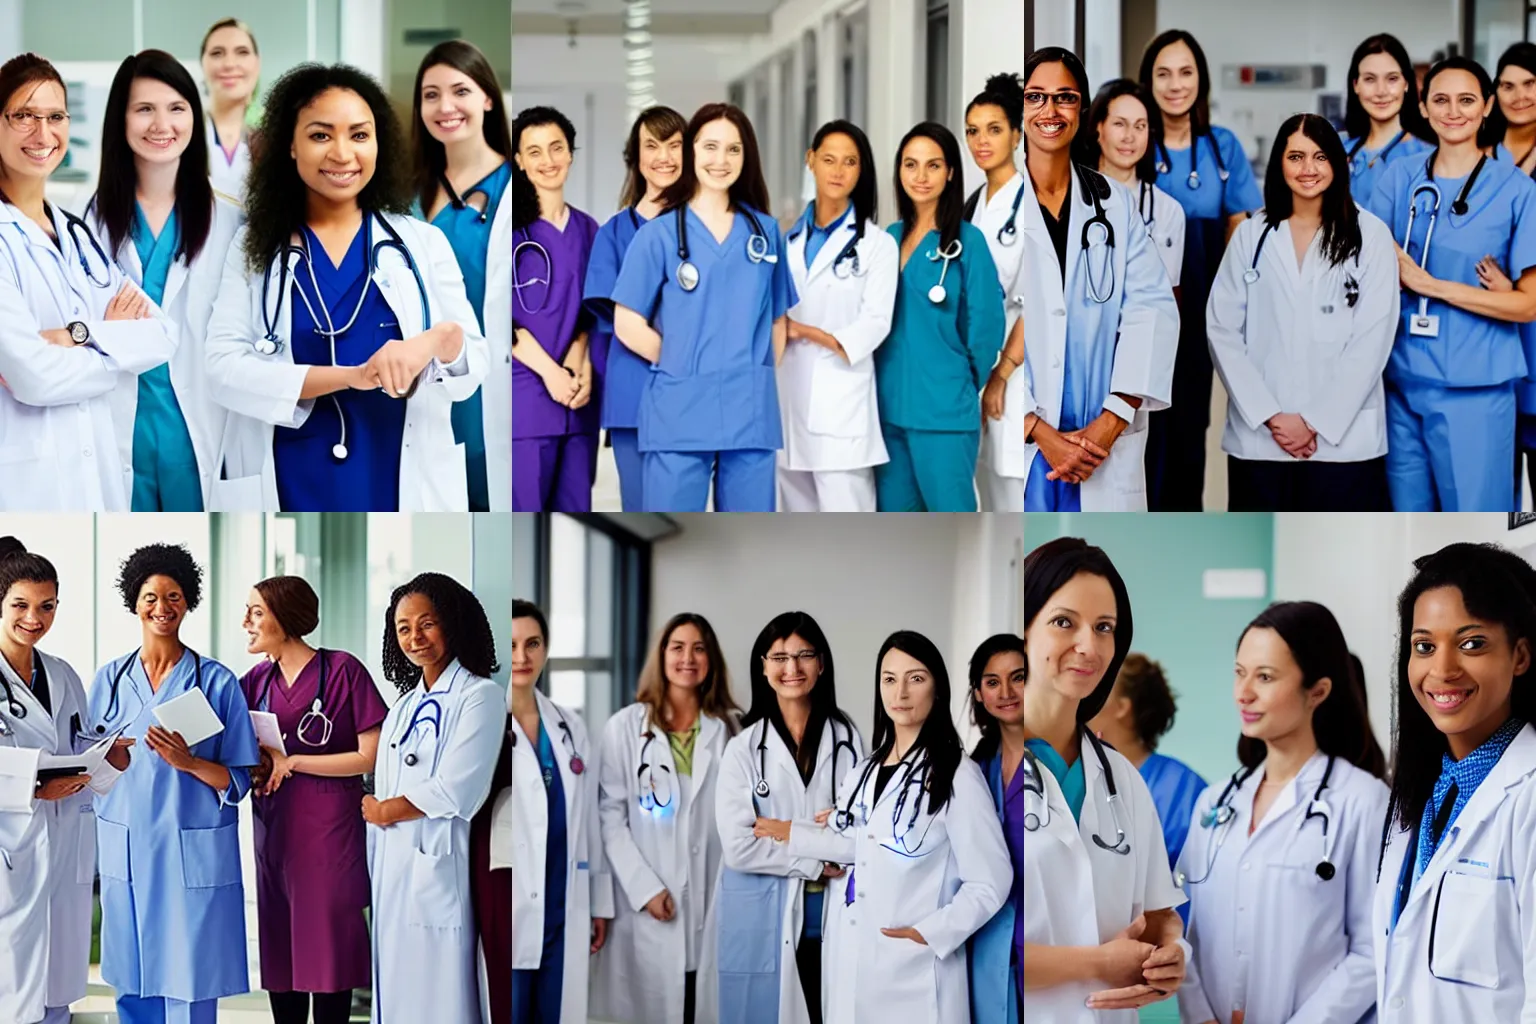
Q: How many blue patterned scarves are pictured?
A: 1